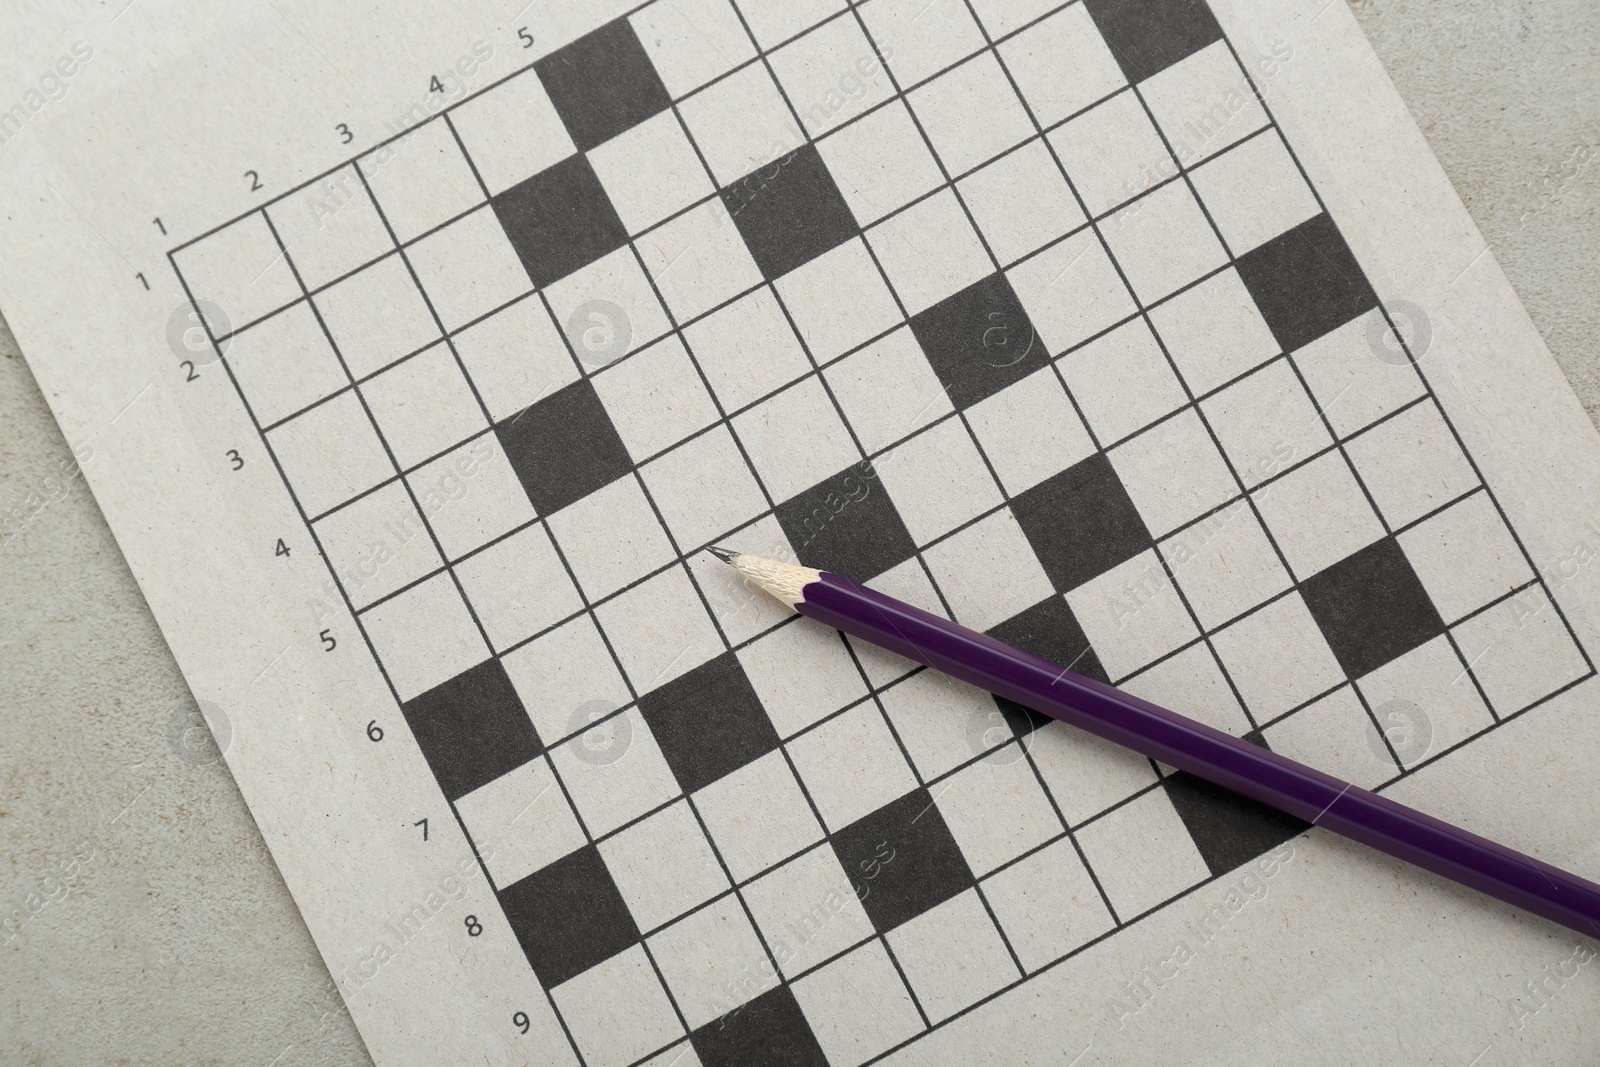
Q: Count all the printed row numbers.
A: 9